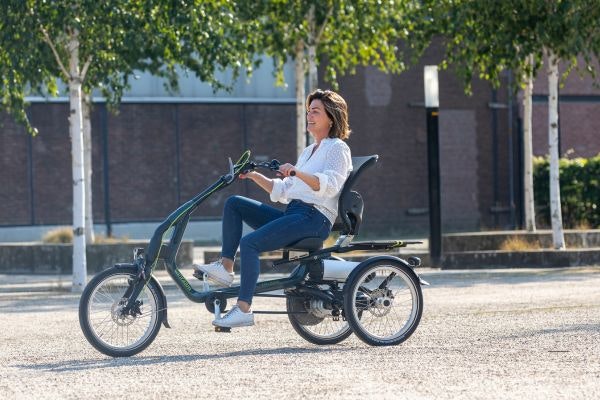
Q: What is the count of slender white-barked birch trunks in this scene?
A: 6